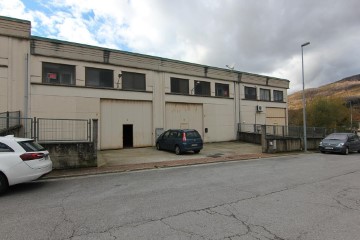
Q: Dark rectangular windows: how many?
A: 9